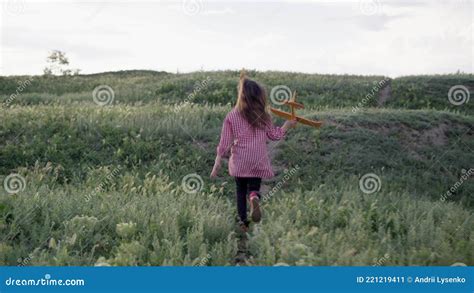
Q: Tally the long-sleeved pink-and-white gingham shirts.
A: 1